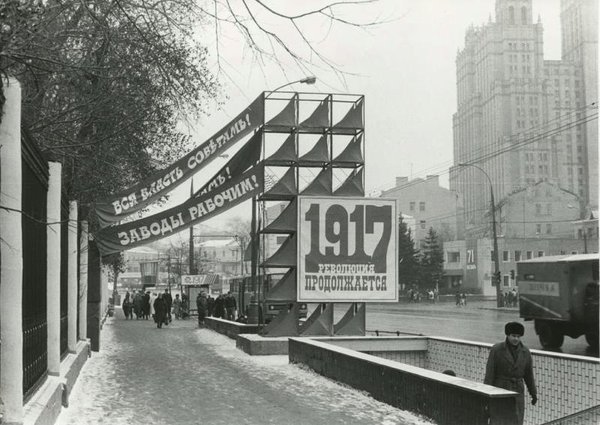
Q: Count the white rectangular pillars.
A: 4